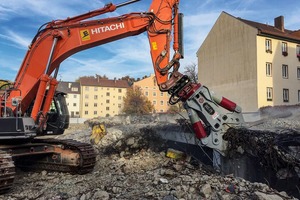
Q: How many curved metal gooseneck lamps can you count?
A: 0